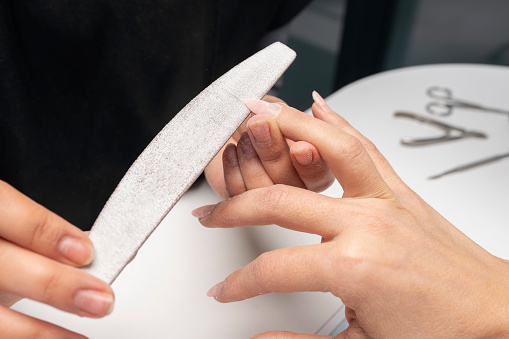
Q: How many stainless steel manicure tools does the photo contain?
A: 3